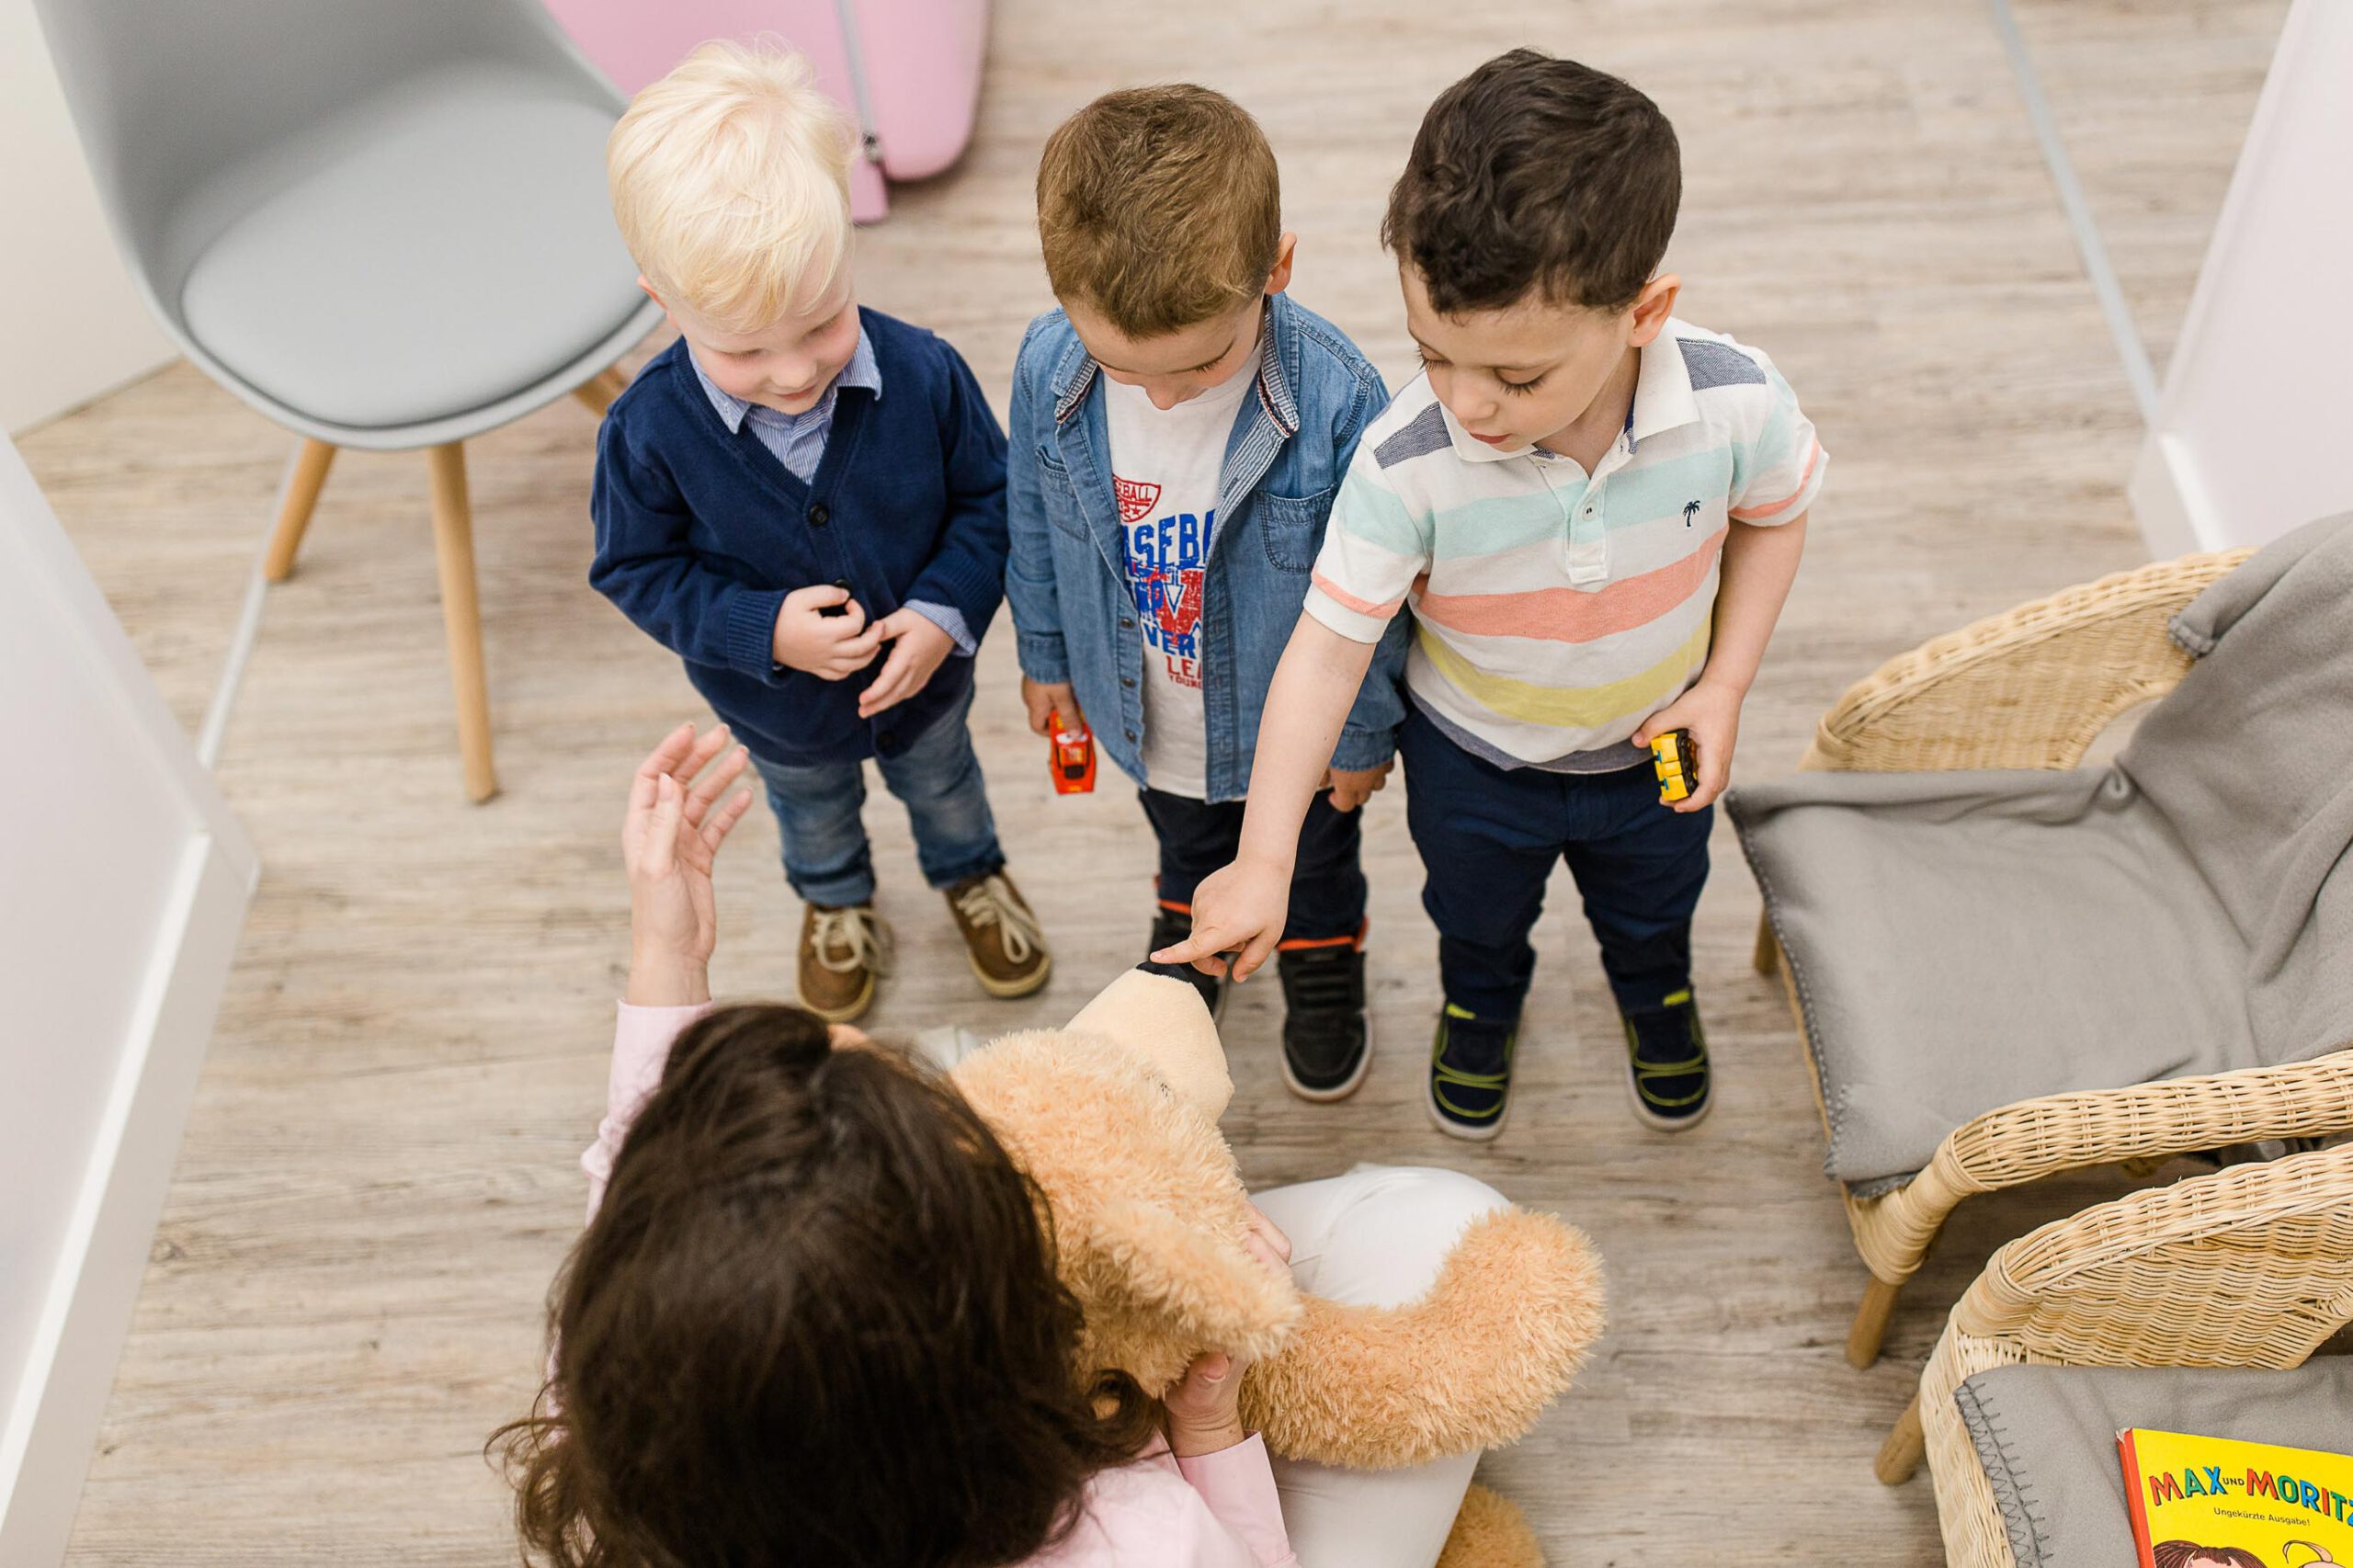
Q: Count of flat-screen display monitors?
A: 0